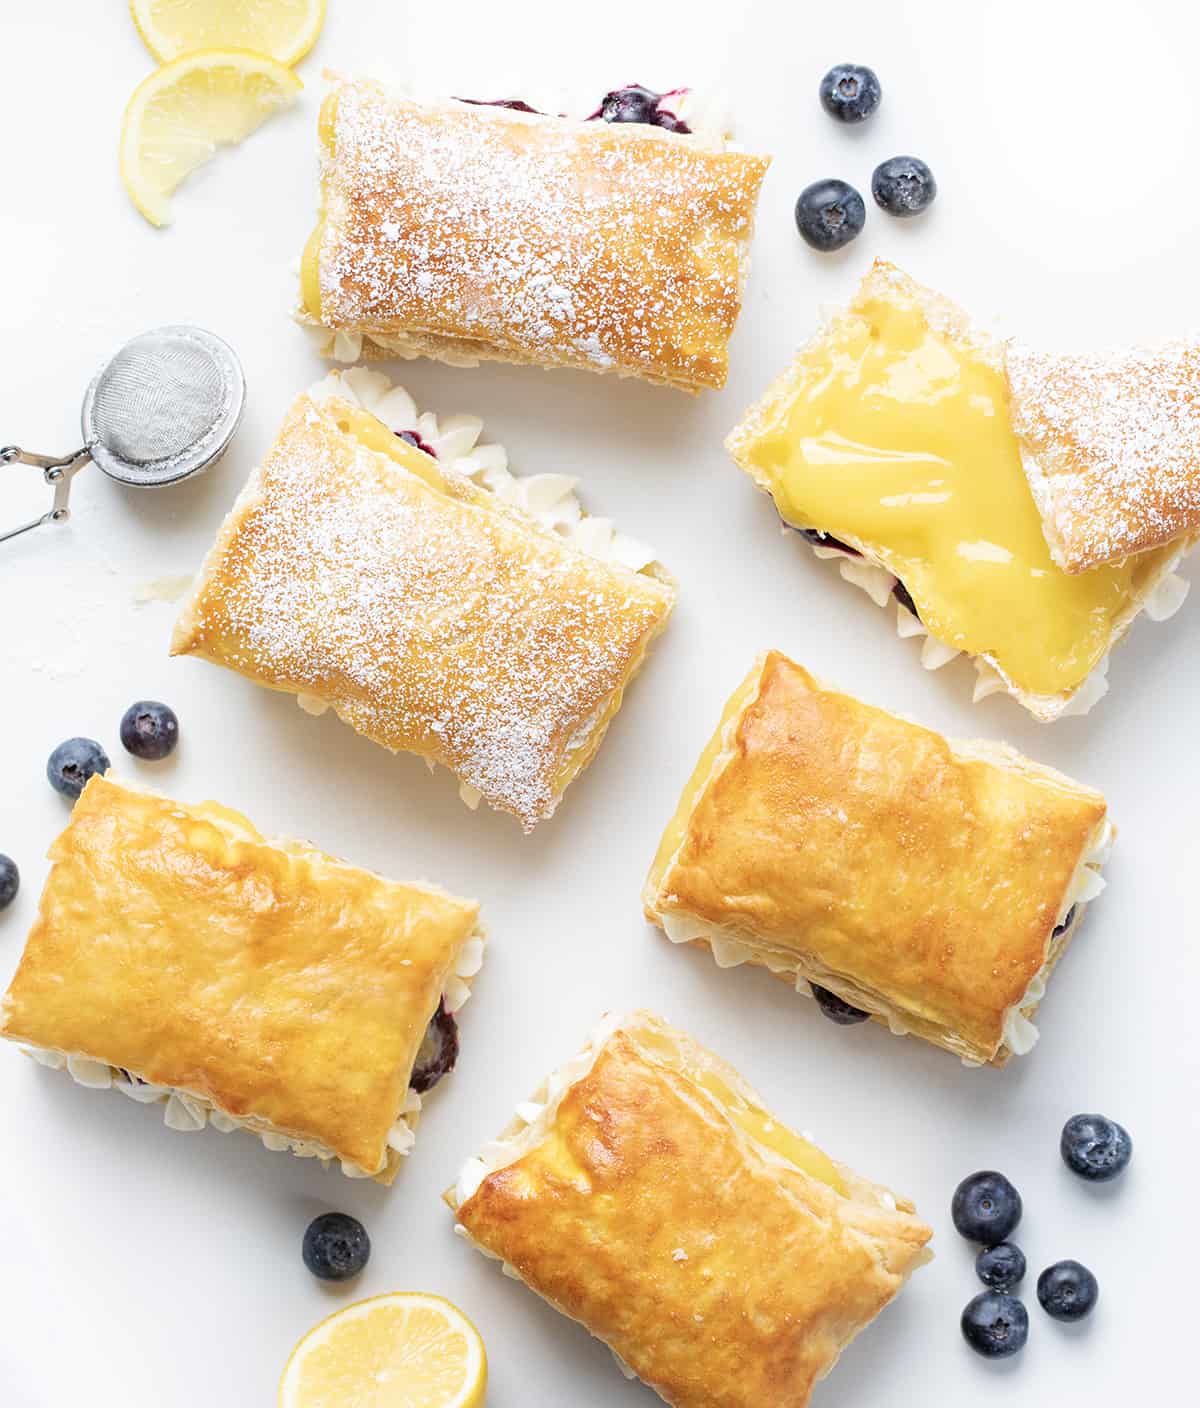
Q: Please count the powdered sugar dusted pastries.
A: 3